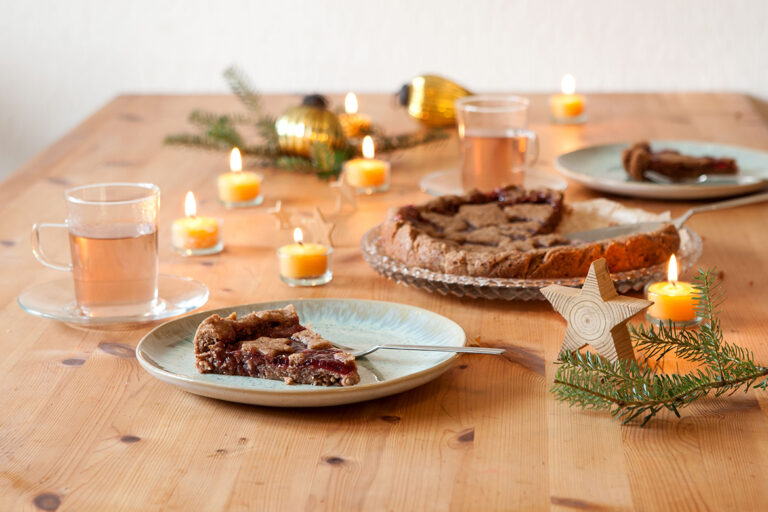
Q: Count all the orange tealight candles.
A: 7